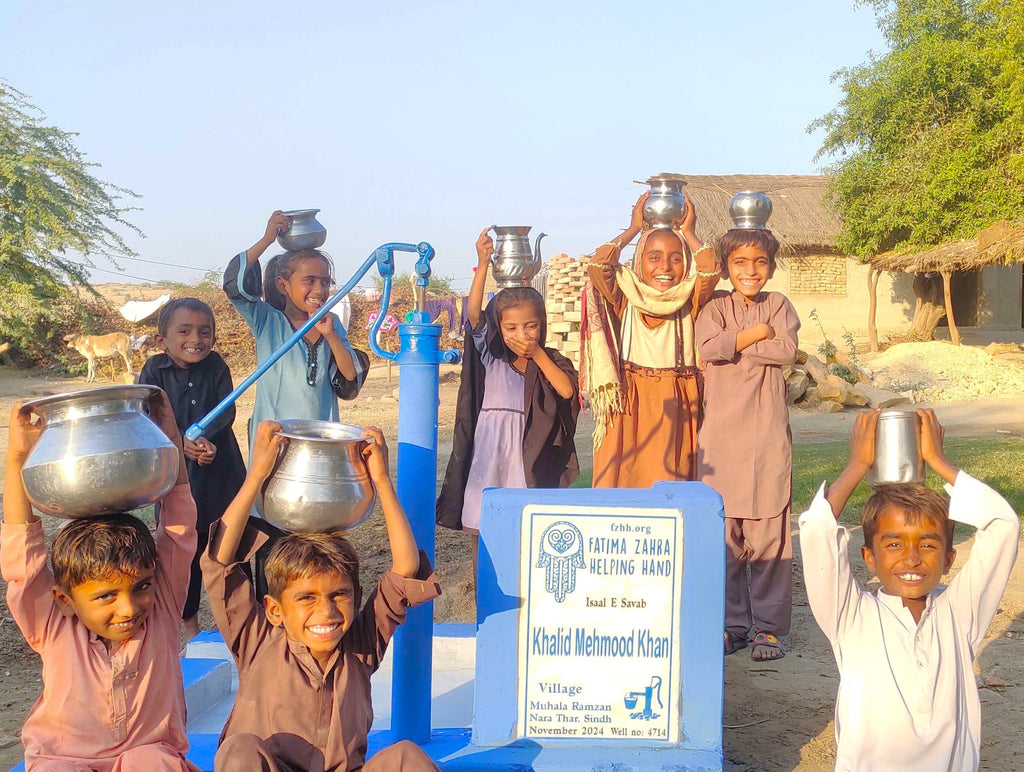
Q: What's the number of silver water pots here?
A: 7